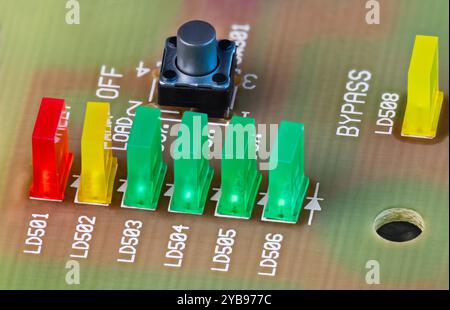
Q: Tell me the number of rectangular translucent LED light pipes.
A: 7